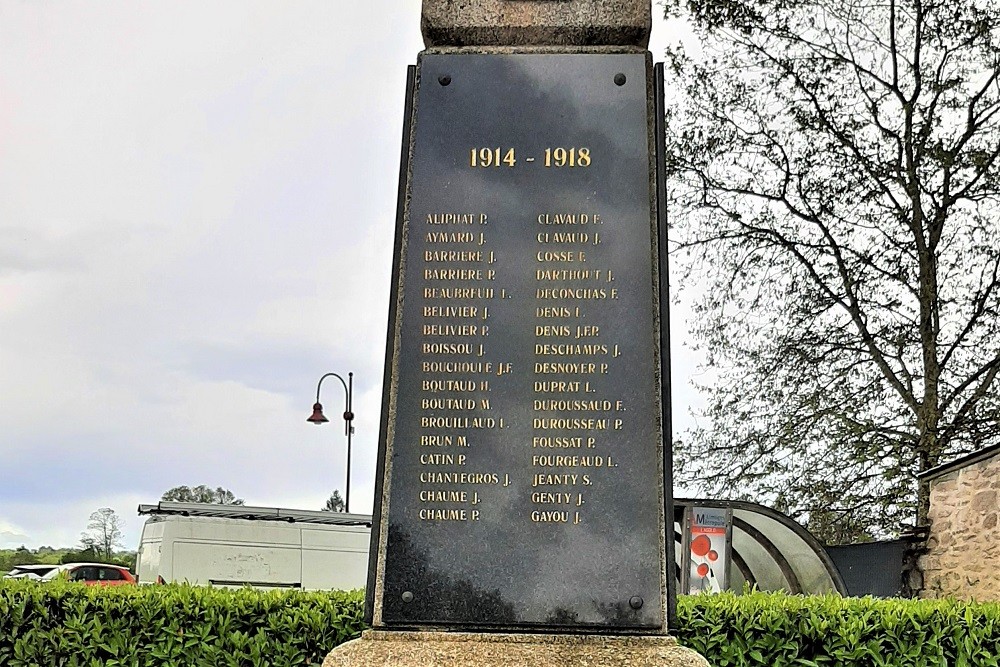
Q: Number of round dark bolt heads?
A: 4